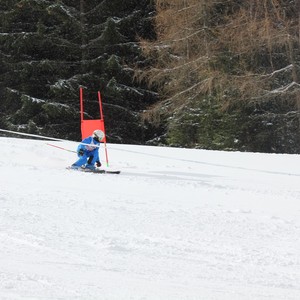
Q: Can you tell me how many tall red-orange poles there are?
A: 2